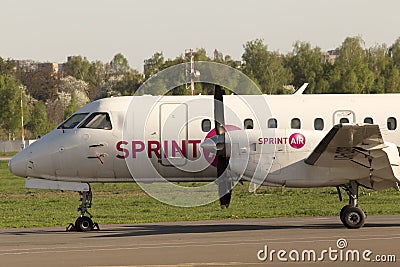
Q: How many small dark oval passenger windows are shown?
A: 8